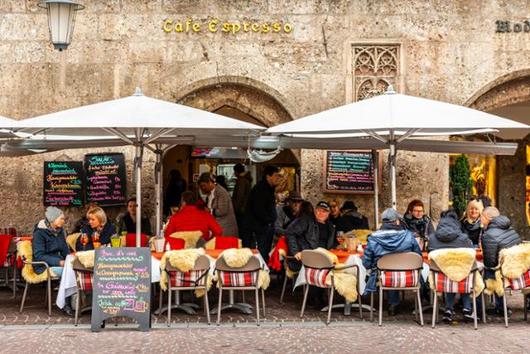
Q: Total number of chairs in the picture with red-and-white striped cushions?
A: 7